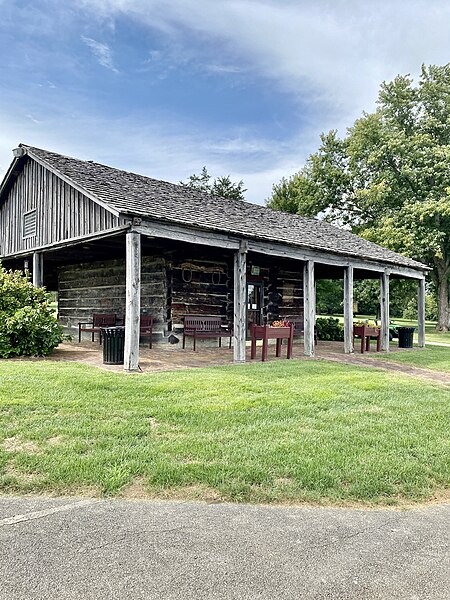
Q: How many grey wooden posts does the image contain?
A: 7